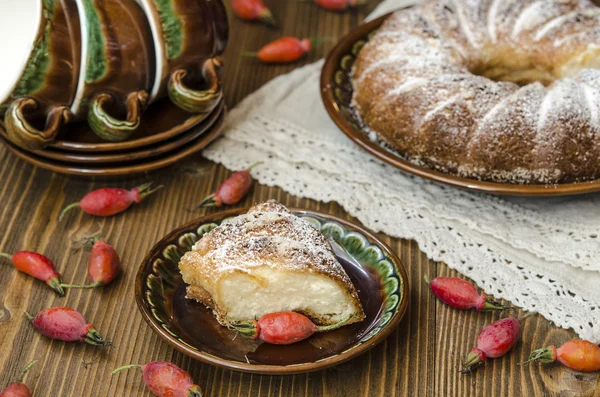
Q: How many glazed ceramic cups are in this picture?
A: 3